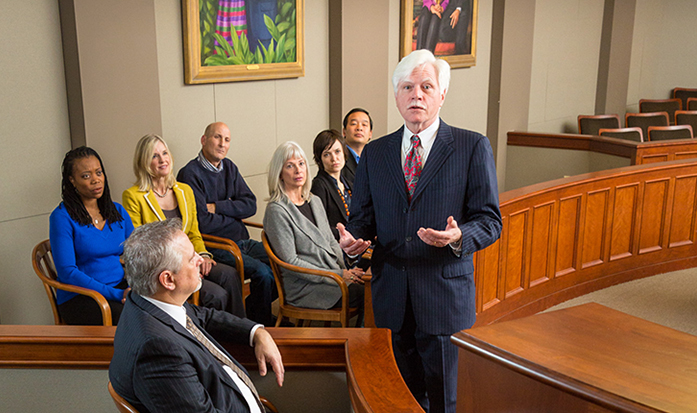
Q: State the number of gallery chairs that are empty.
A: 8